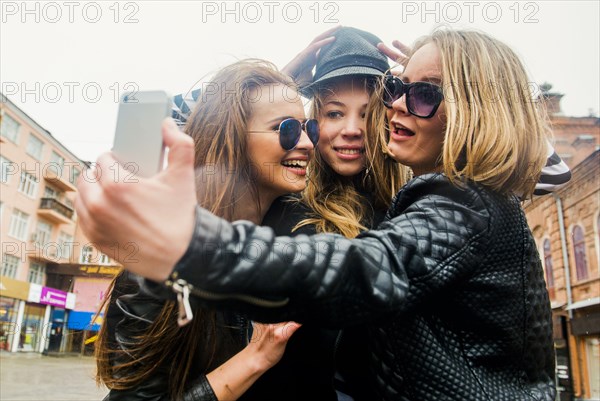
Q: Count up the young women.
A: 3